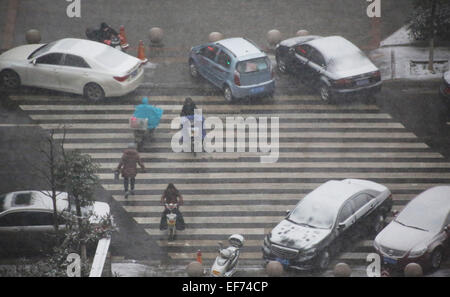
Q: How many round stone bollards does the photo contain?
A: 9